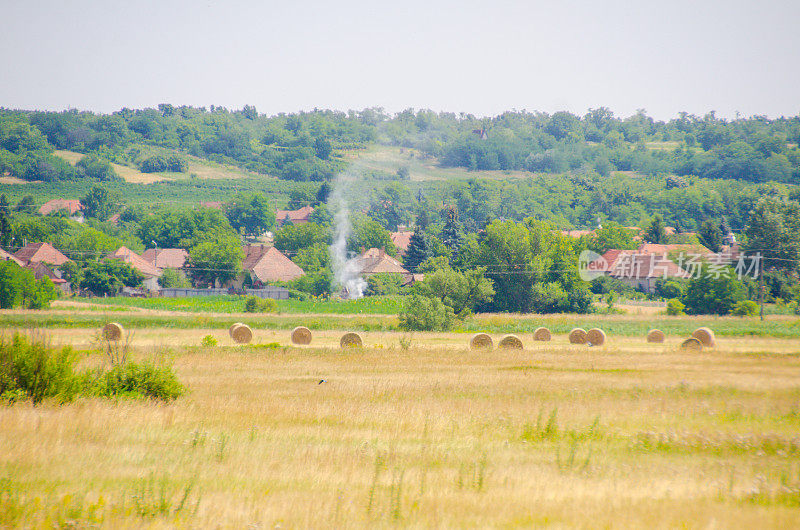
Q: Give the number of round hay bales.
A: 13